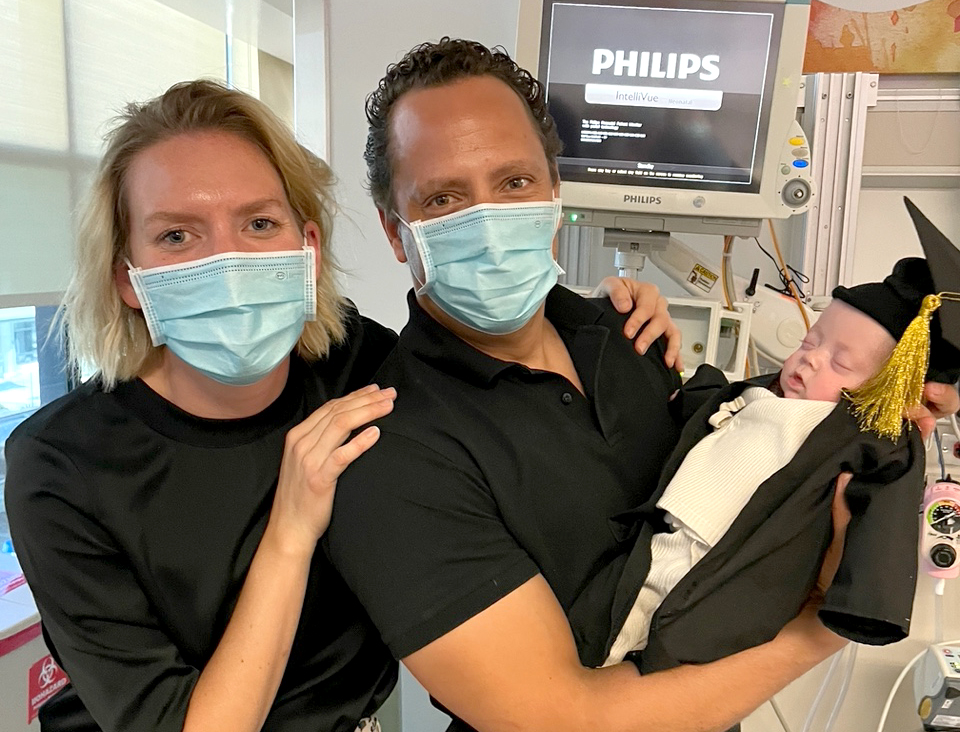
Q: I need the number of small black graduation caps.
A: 1